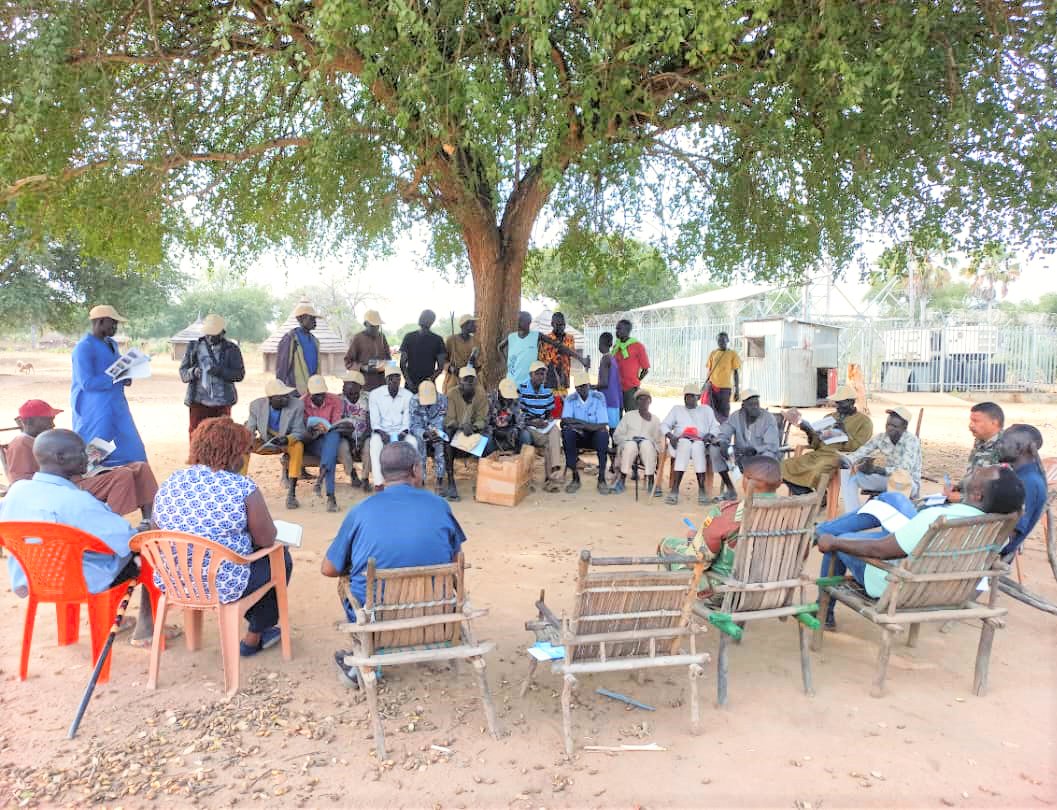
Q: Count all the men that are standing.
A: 11